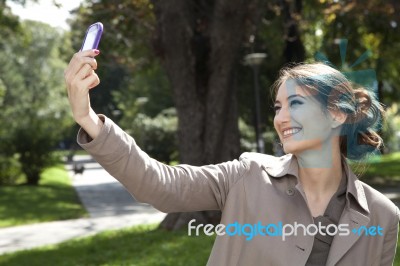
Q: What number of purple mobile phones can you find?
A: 1